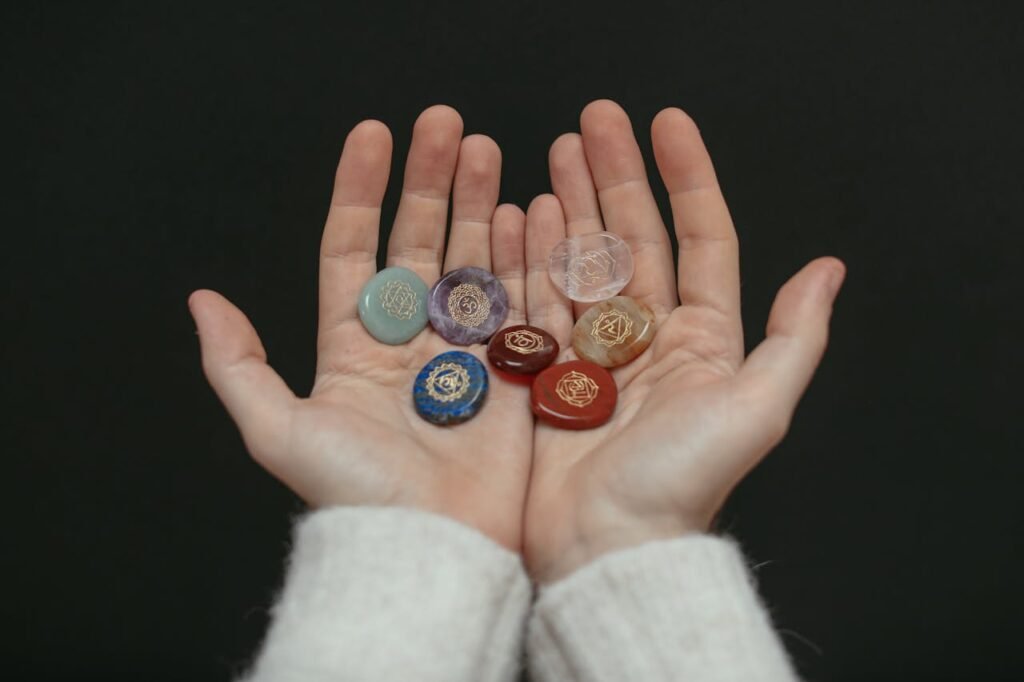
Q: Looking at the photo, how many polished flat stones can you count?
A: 7